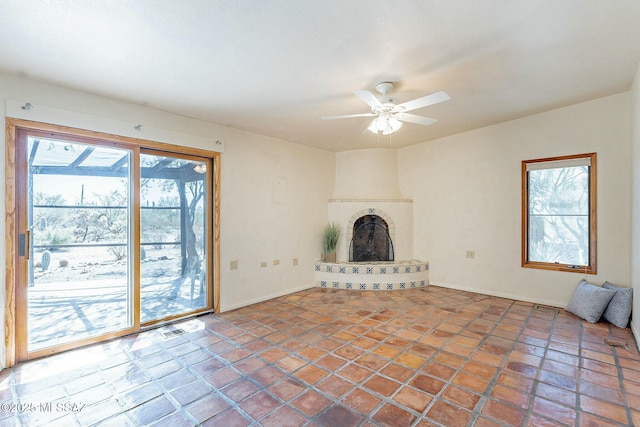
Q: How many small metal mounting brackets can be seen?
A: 3